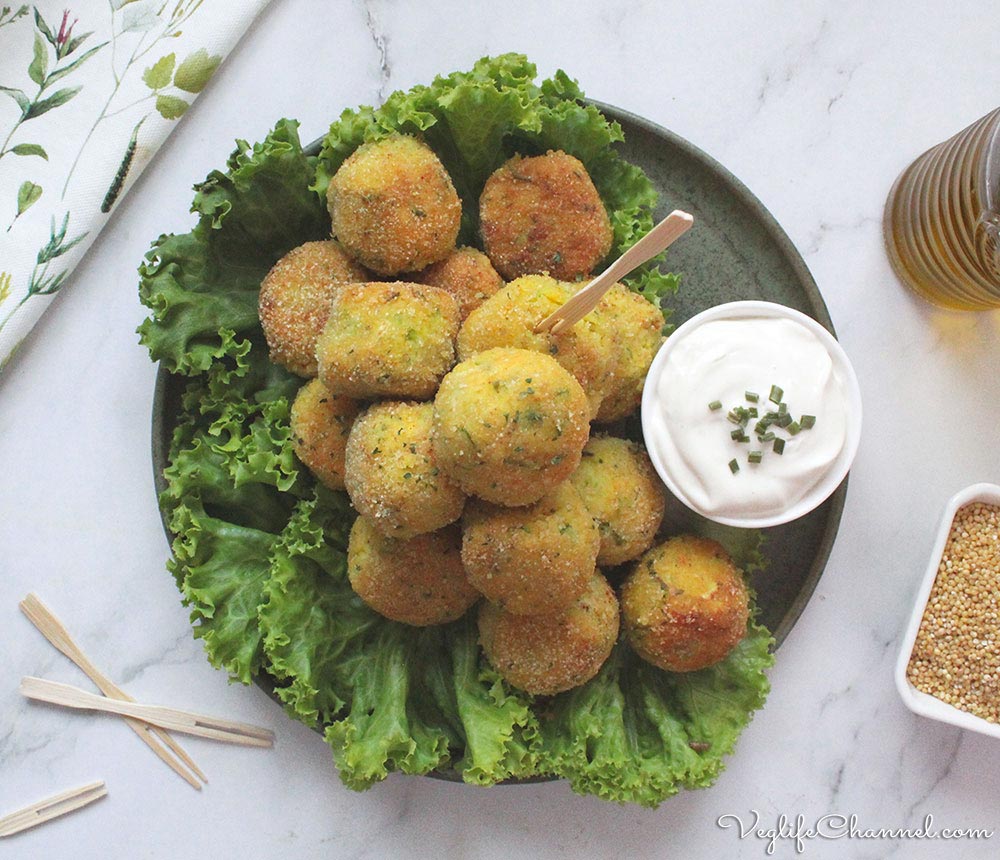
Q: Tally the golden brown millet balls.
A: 15